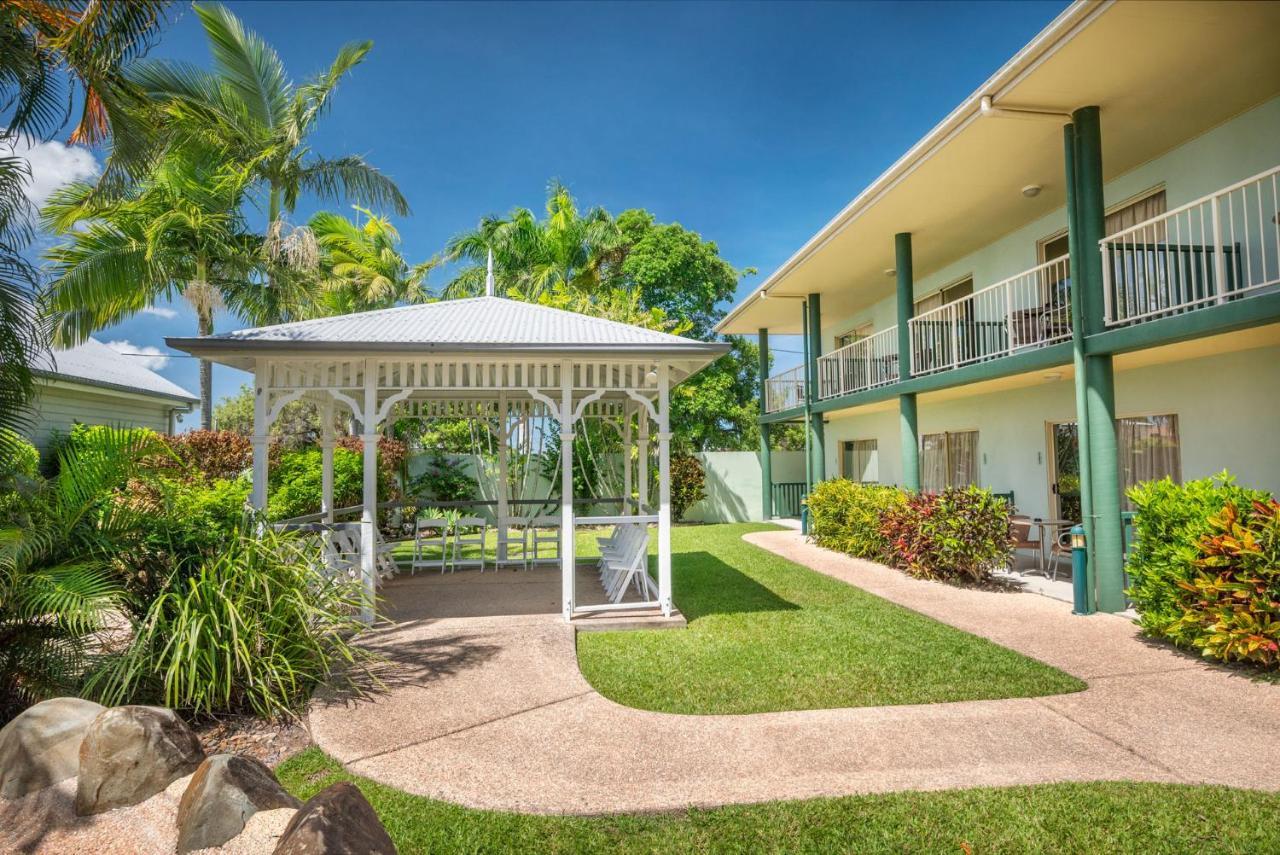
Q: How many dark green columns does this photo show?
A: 4